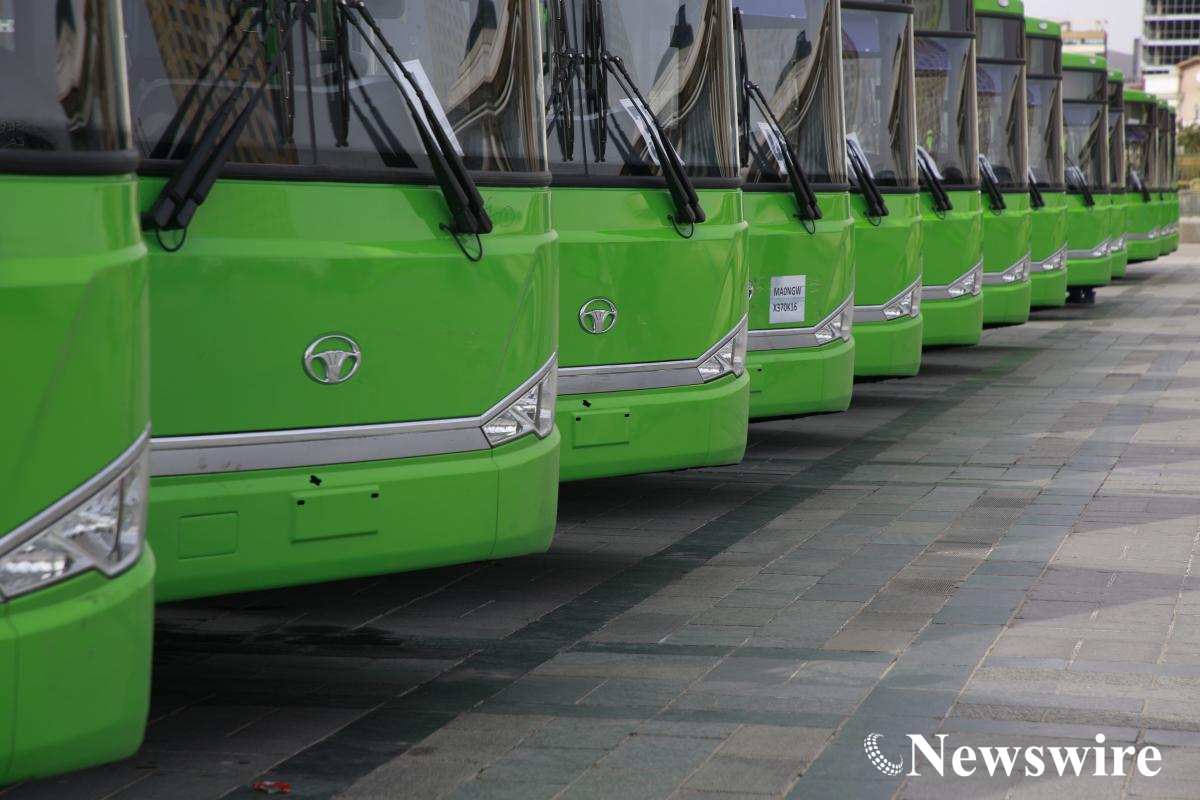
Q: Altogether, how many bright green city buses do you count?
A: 13